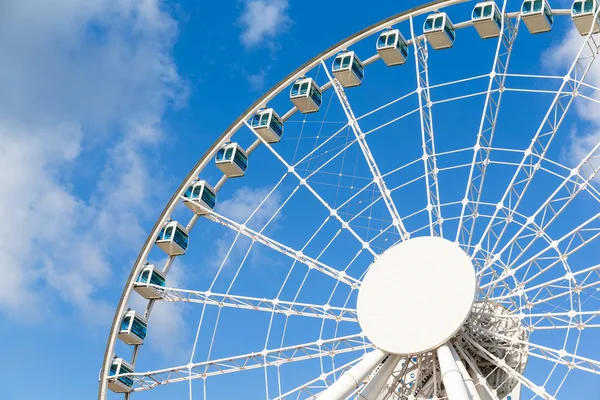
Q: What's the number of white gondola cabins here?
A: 14